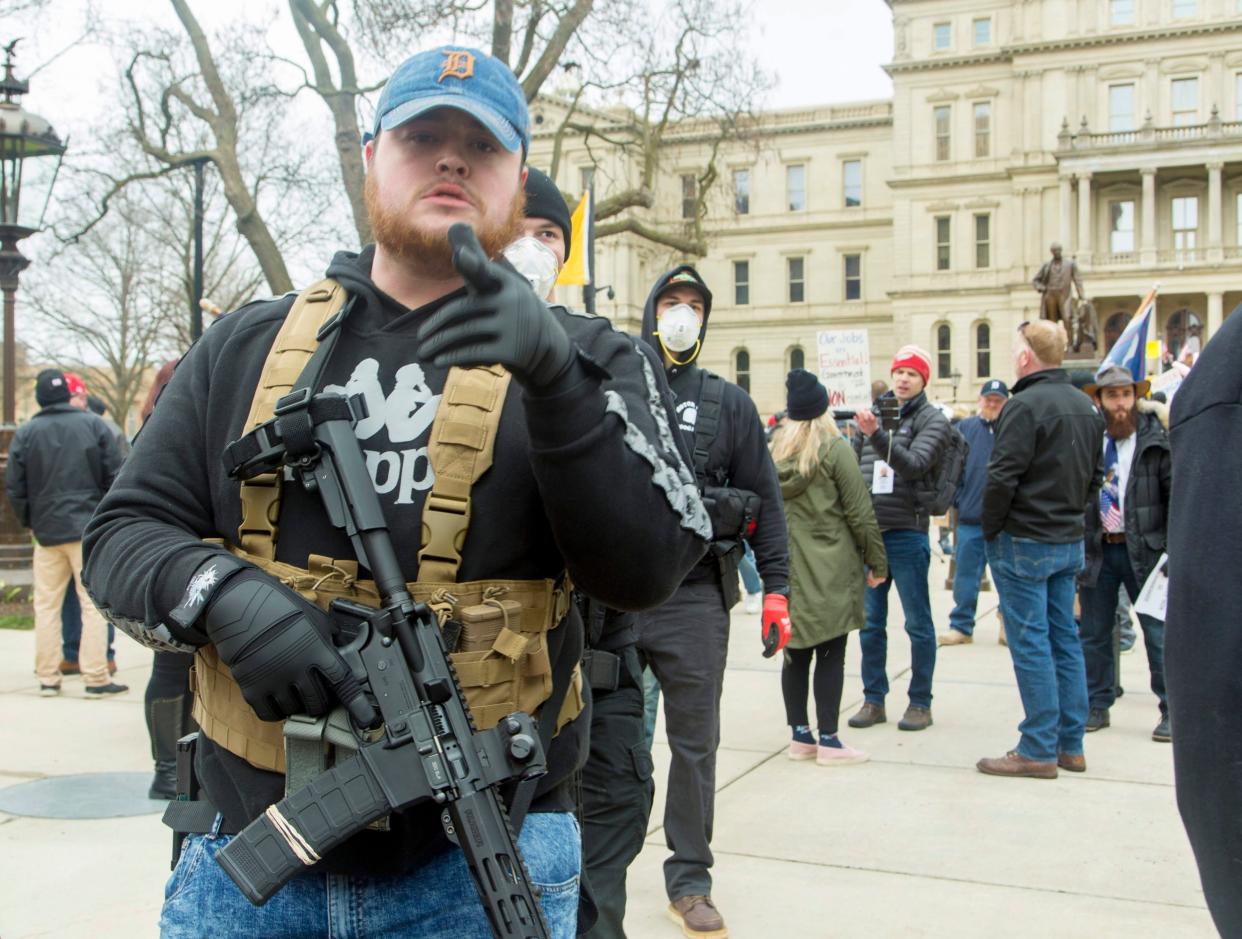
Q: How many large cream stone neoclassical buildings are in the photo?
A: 1